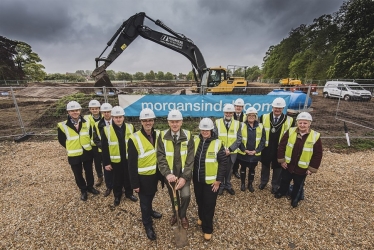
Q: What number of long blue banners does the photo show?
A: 1